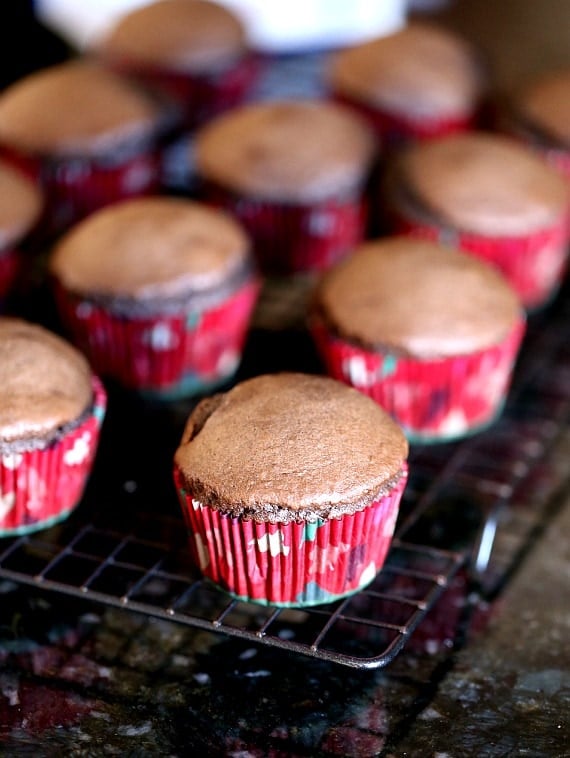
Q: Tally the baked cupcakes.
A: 11